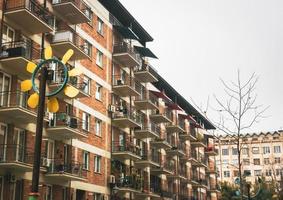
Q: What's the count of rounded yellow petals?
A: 8